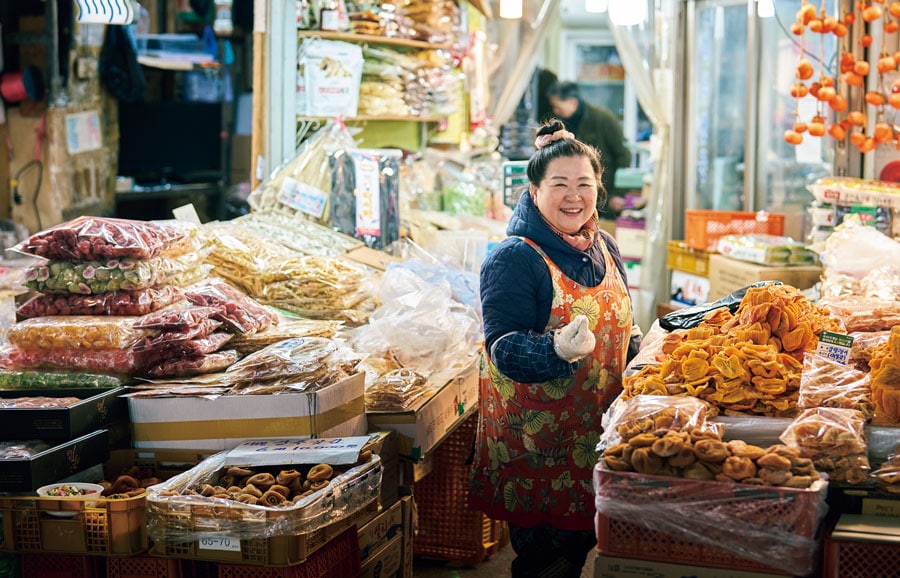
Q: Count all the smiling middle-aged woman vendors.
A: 1